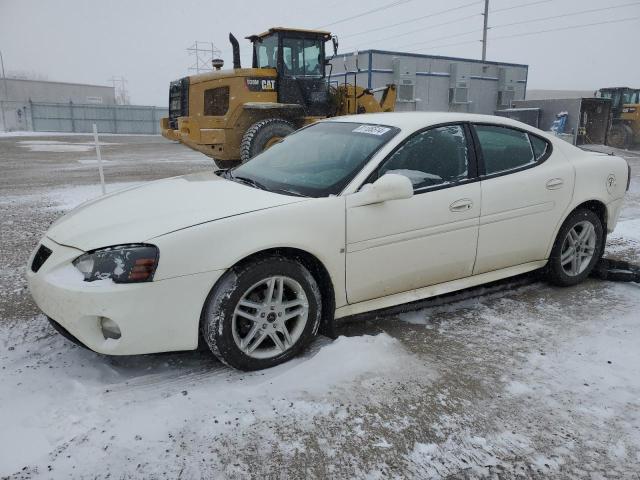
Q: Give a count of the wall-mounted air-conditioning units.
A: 3